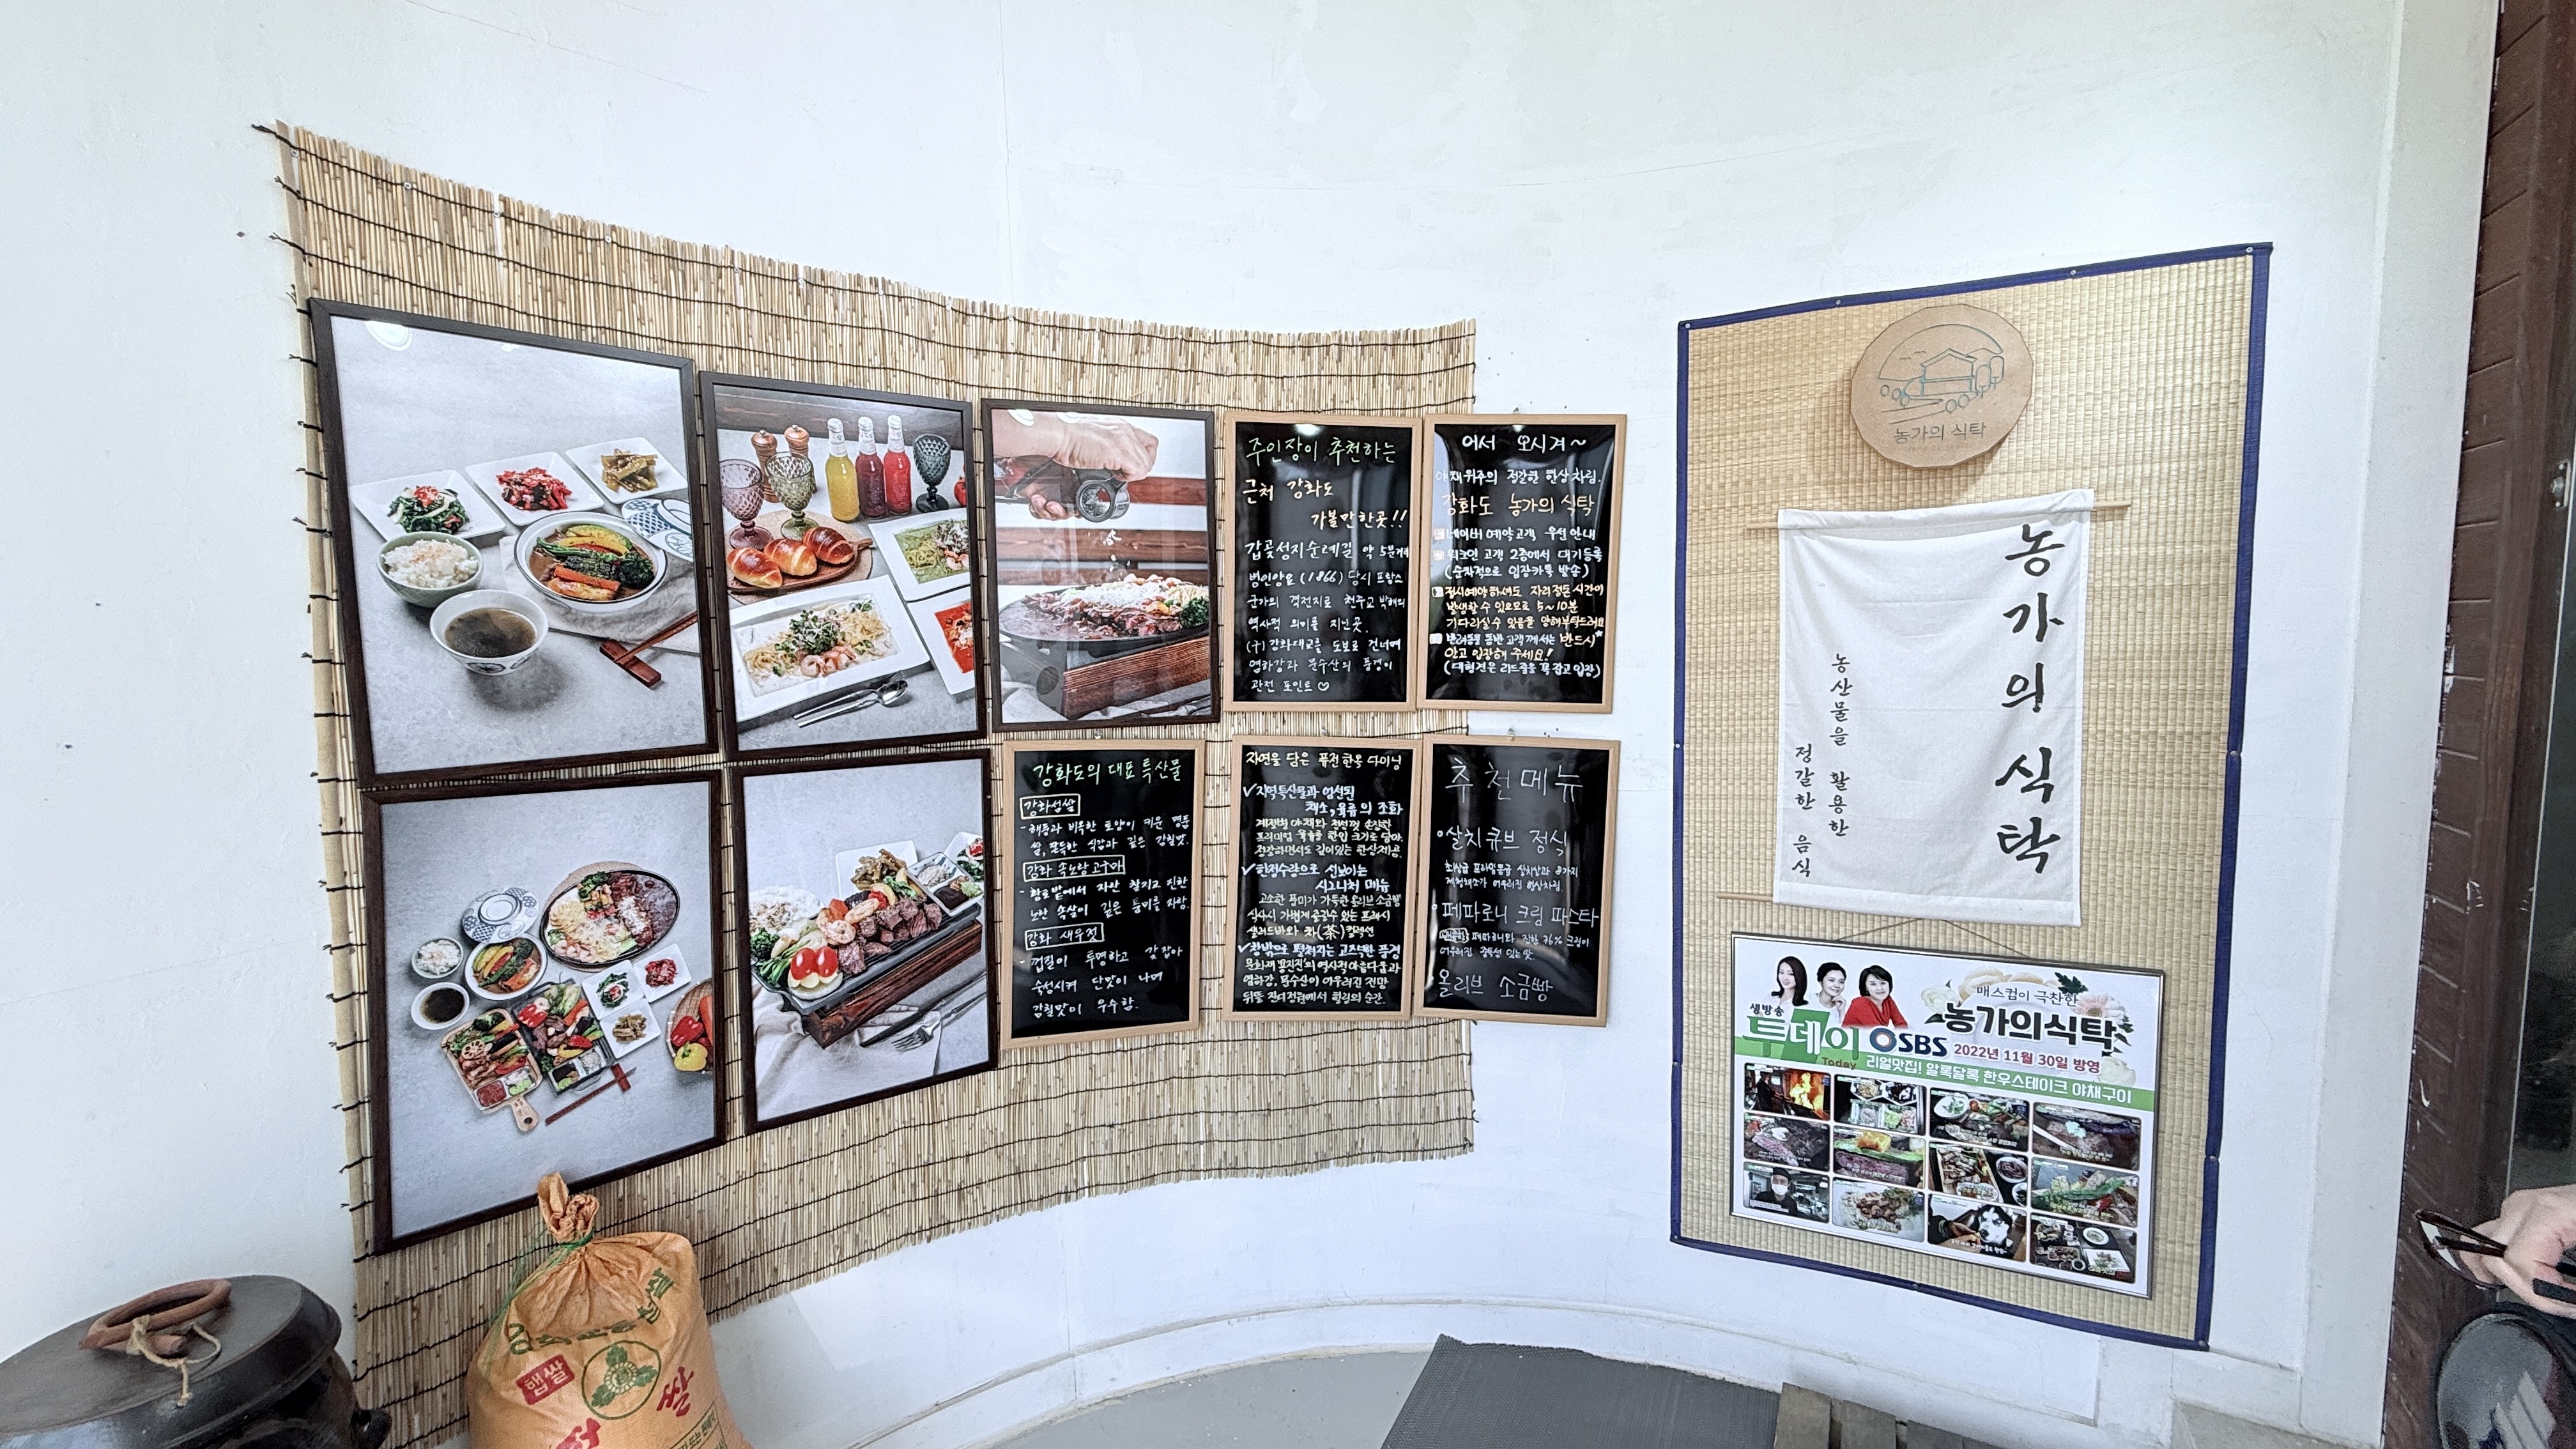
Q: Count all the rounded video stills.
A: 12